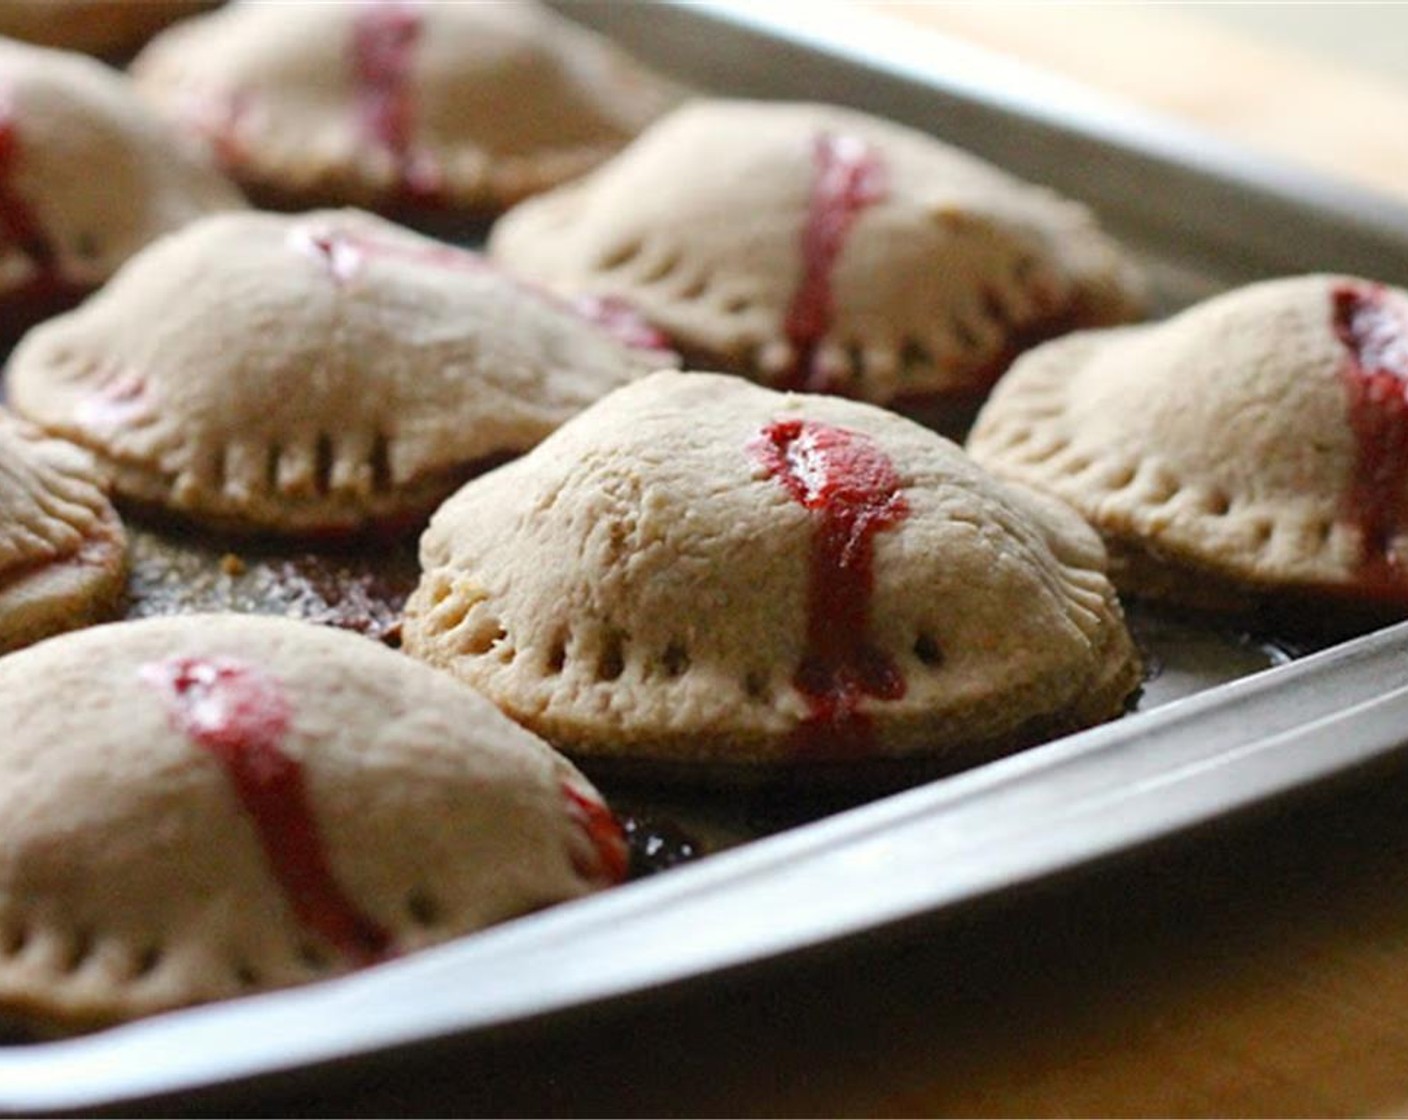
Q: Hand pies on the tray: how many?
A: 8